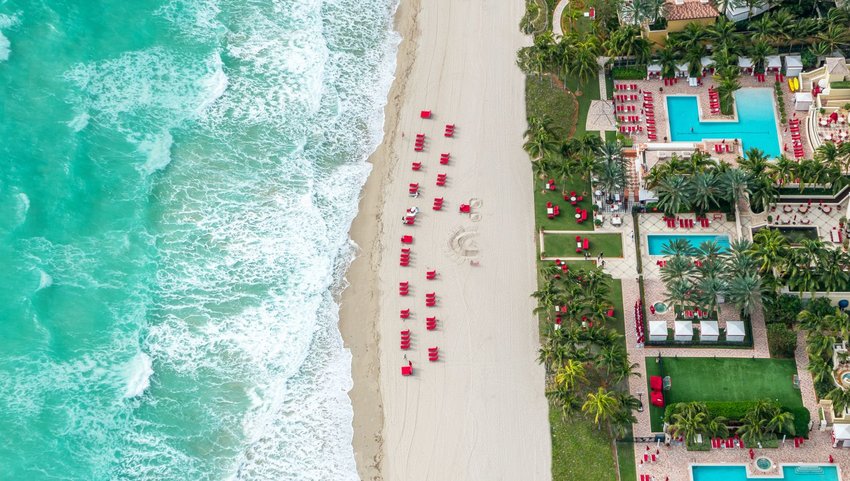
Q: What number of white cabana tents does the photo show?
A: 12